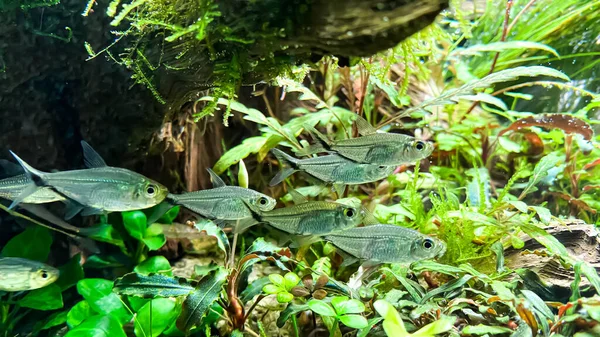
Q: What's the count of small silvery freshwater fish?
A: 8